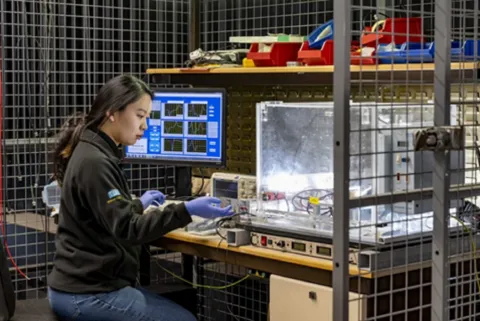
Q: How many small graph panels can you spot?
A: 6